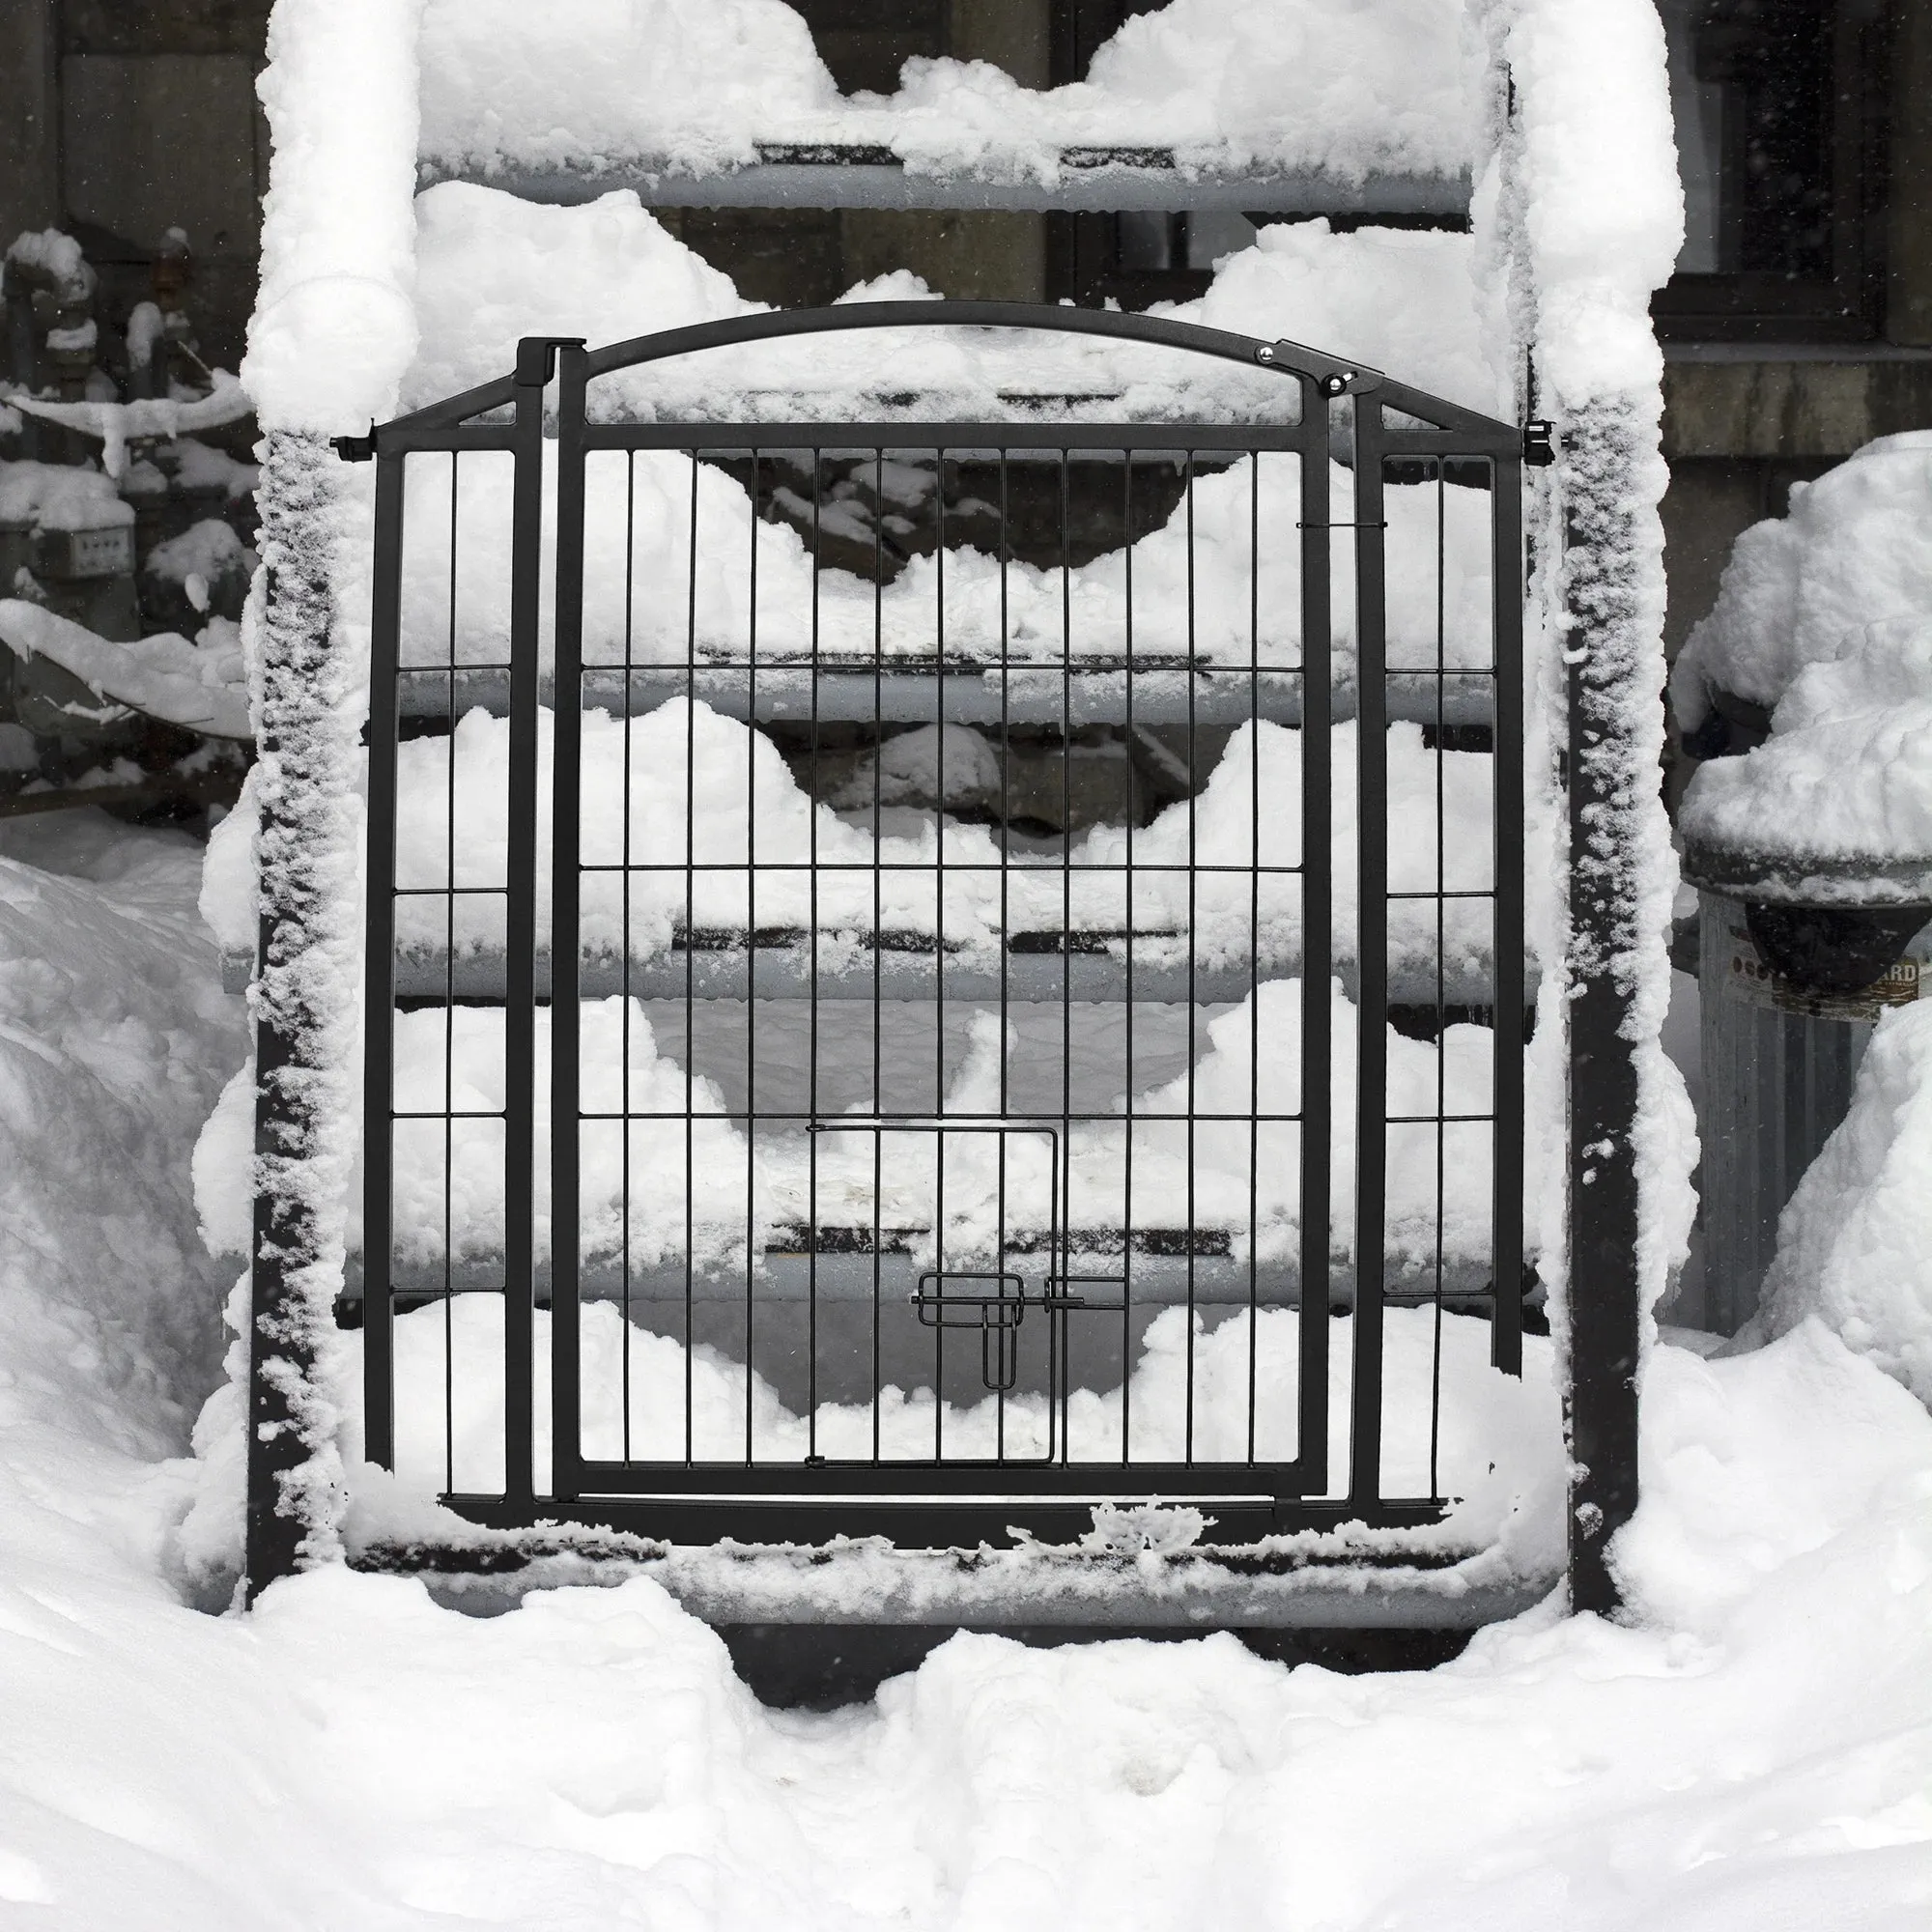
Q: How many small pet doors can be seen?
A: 1